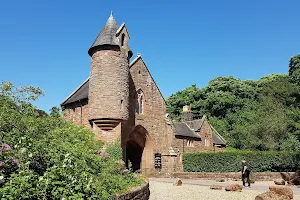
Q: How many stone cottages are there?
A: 1